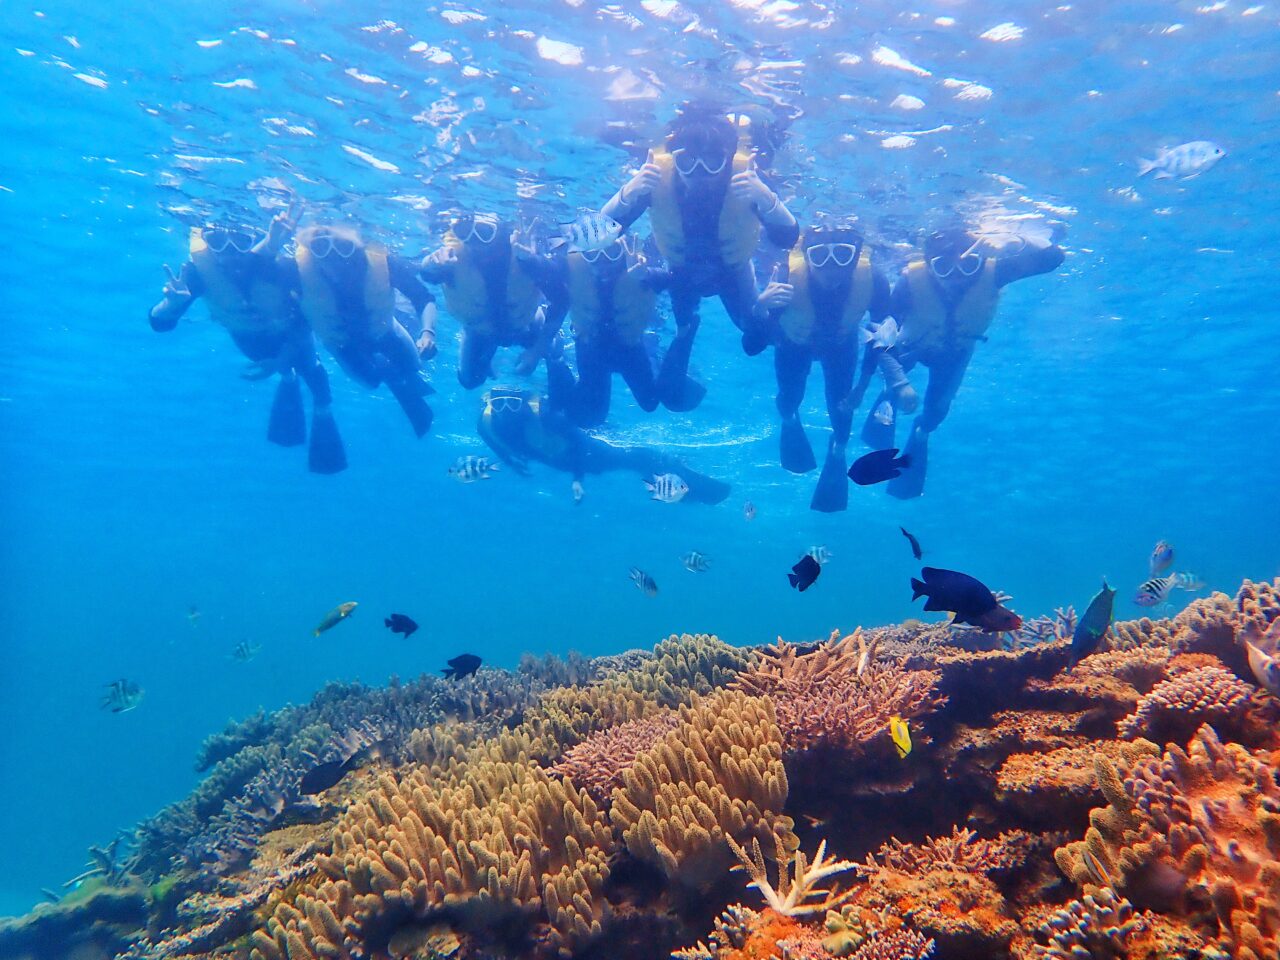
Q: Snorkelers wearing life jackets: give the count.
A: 8